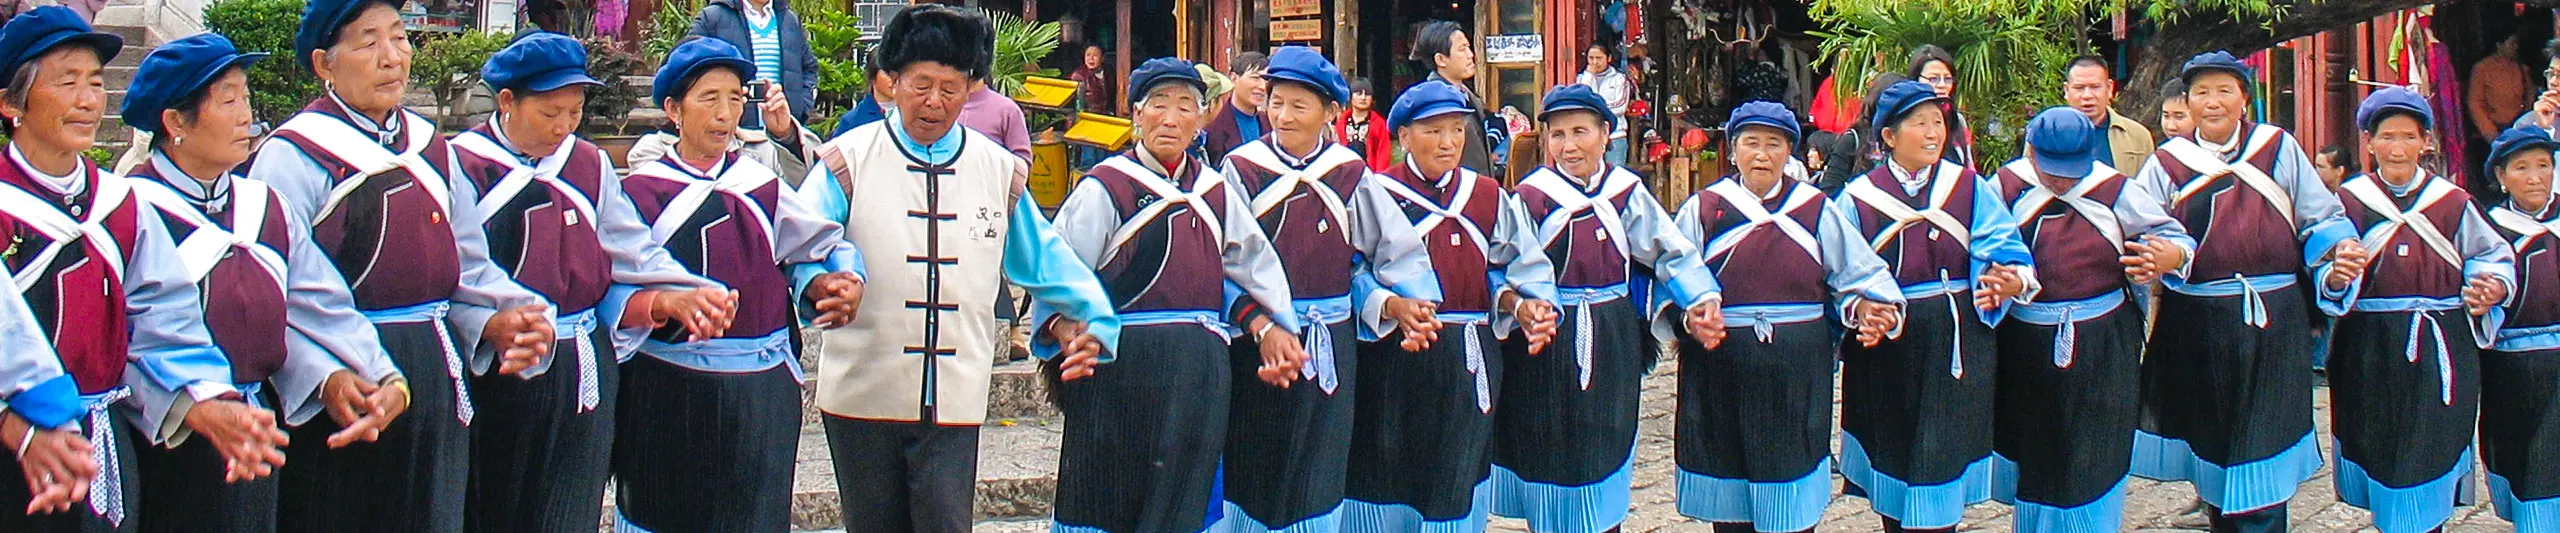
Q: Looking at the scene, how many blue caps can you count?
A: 15